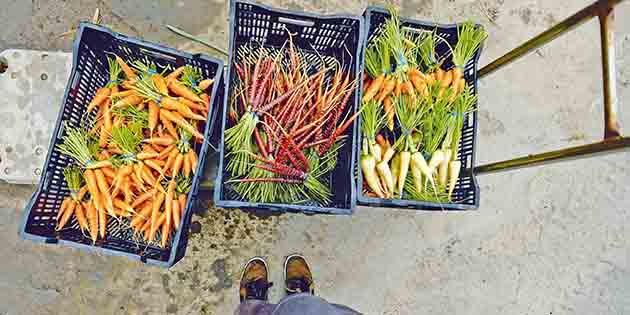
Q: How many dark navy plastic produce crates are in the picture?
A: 3